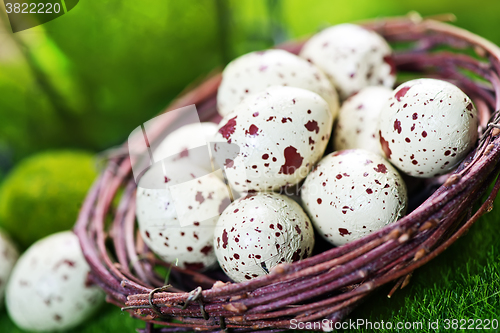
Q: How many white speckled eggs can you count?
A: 11